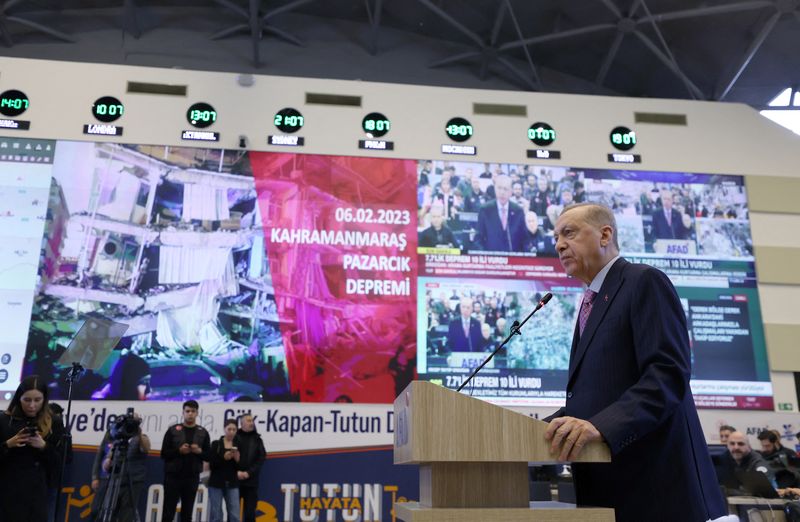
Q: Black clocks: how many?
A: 8